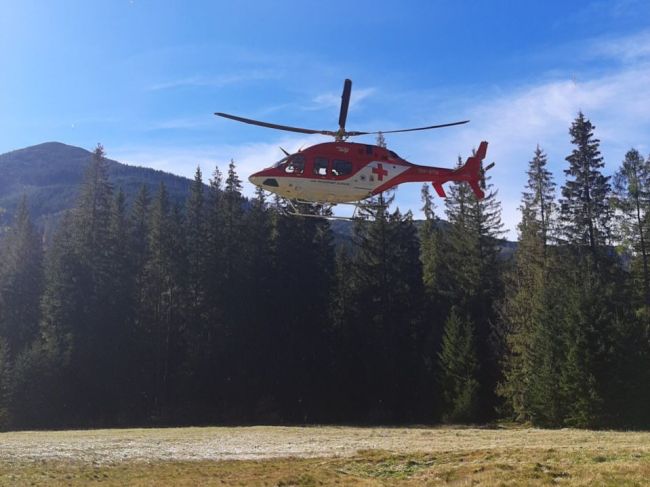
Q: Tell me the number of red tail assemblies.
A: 1